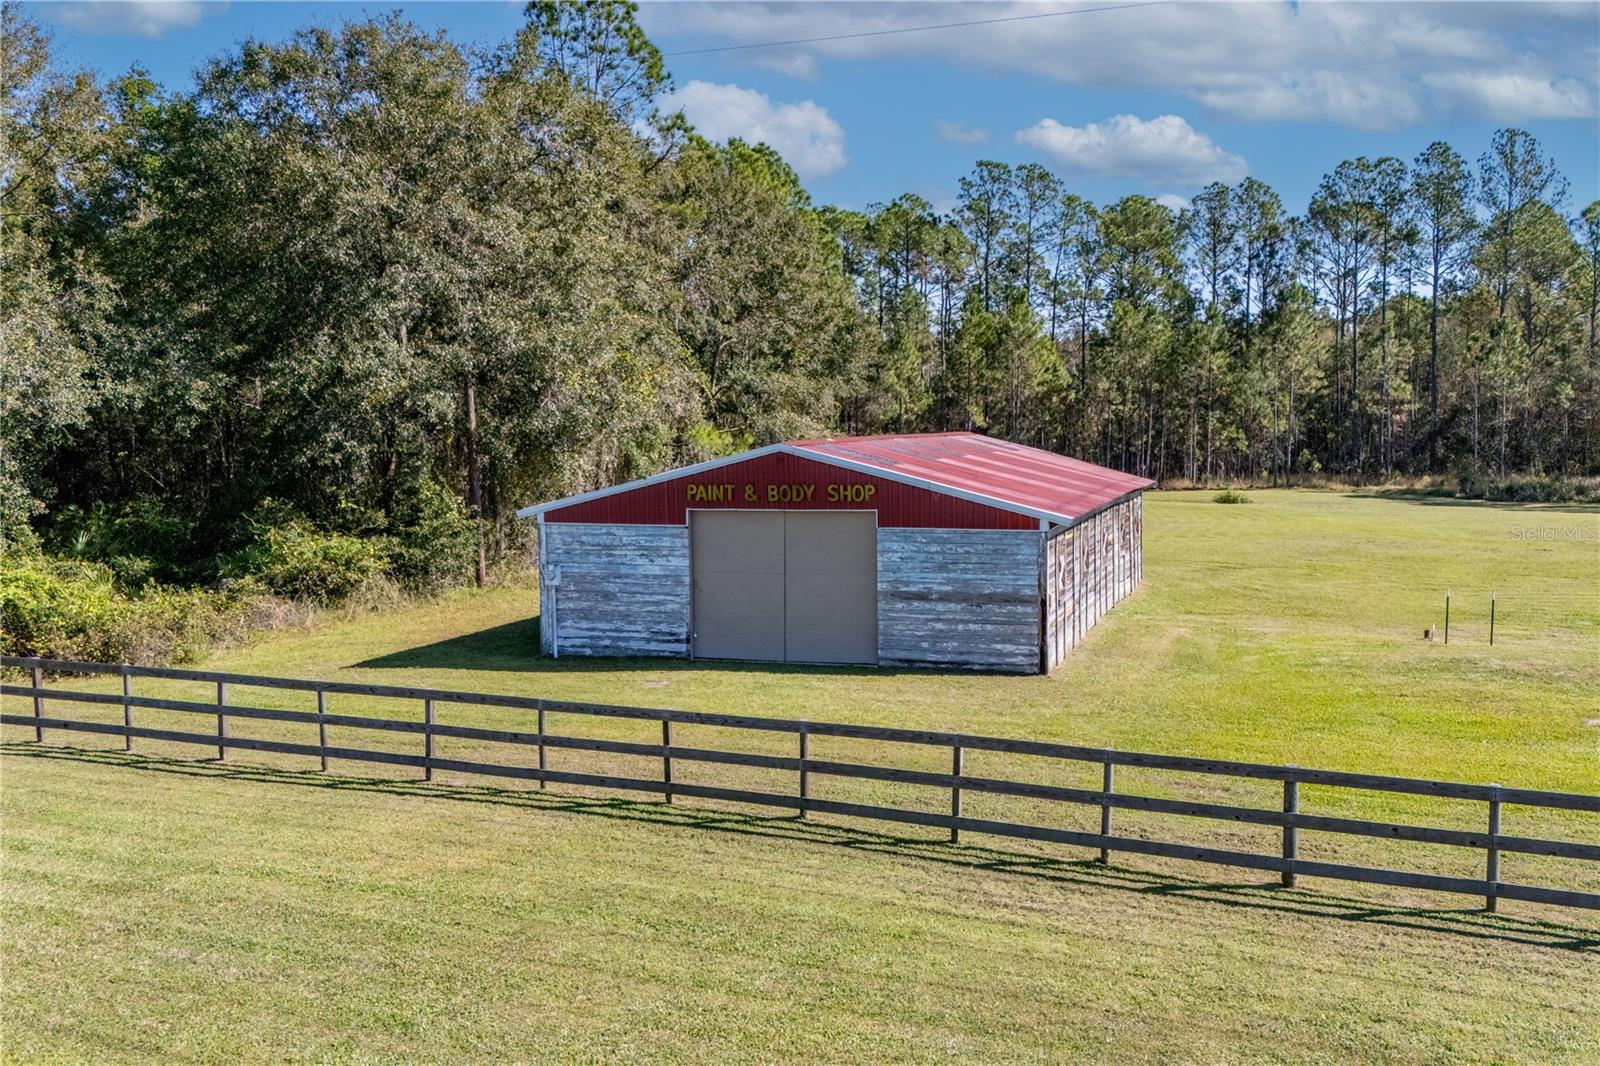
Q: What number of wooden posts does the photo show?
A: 12